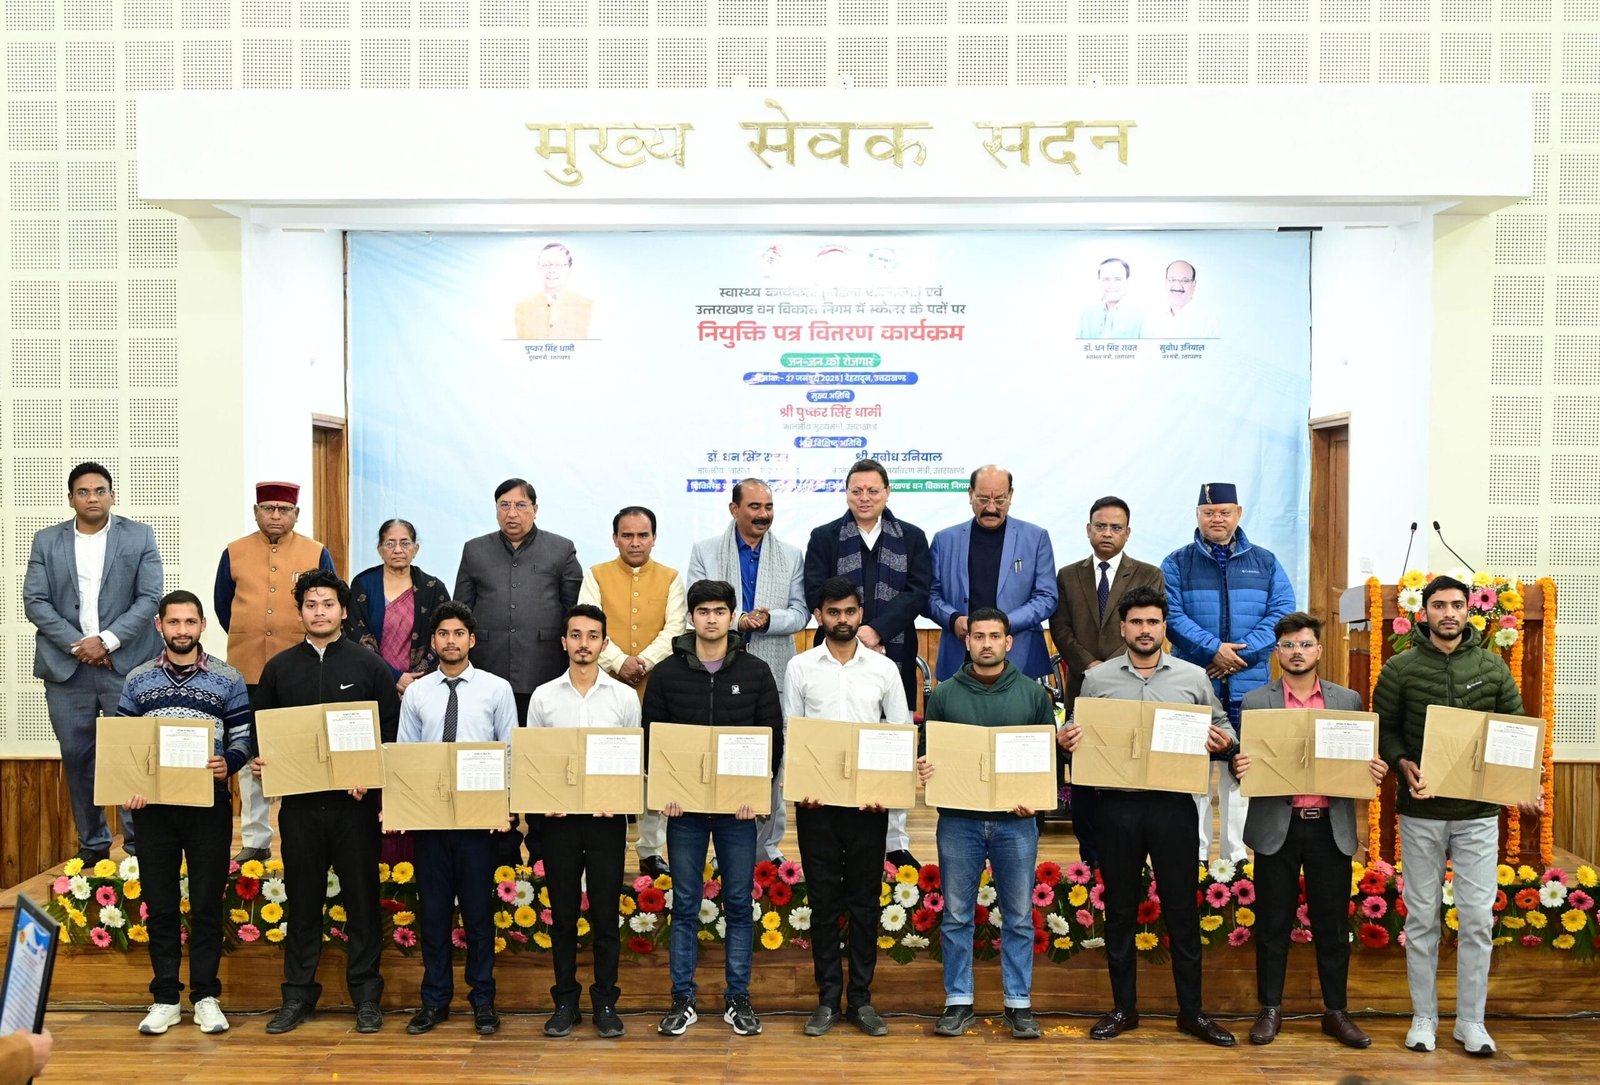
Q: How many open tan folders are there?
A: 10